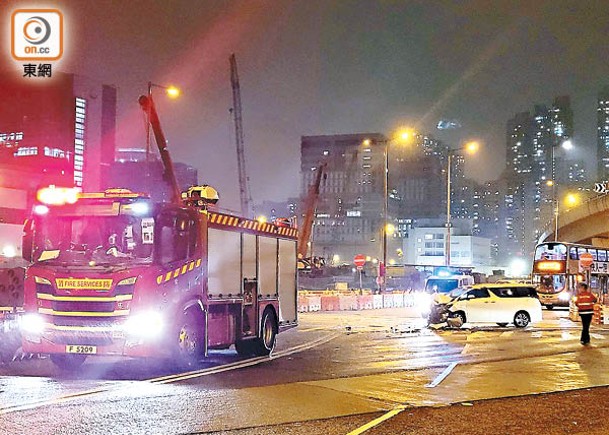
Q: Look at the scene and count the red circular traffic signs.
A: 2